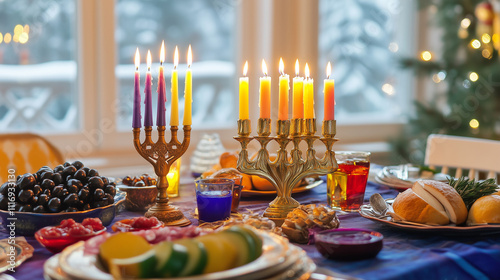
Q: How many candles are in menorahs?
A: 11